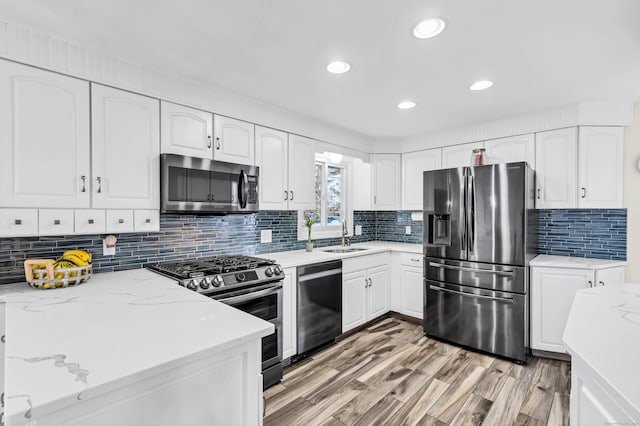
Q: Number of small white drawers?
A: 5